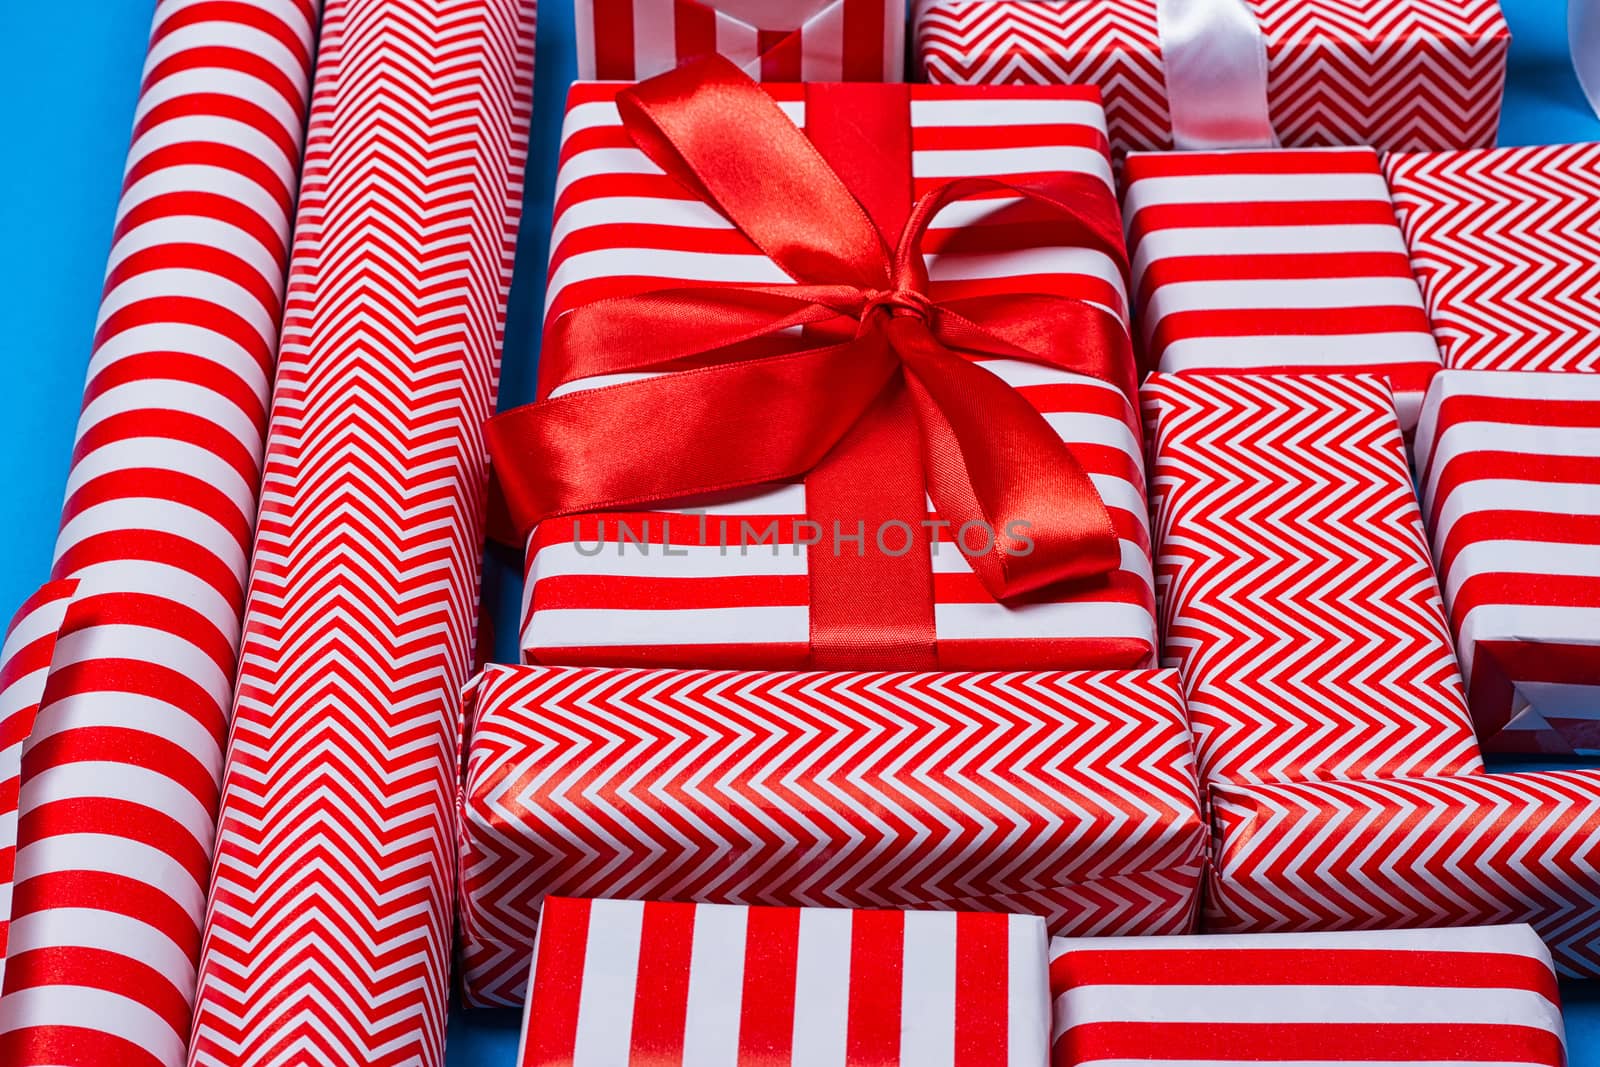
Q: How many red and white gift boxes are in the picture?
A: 11